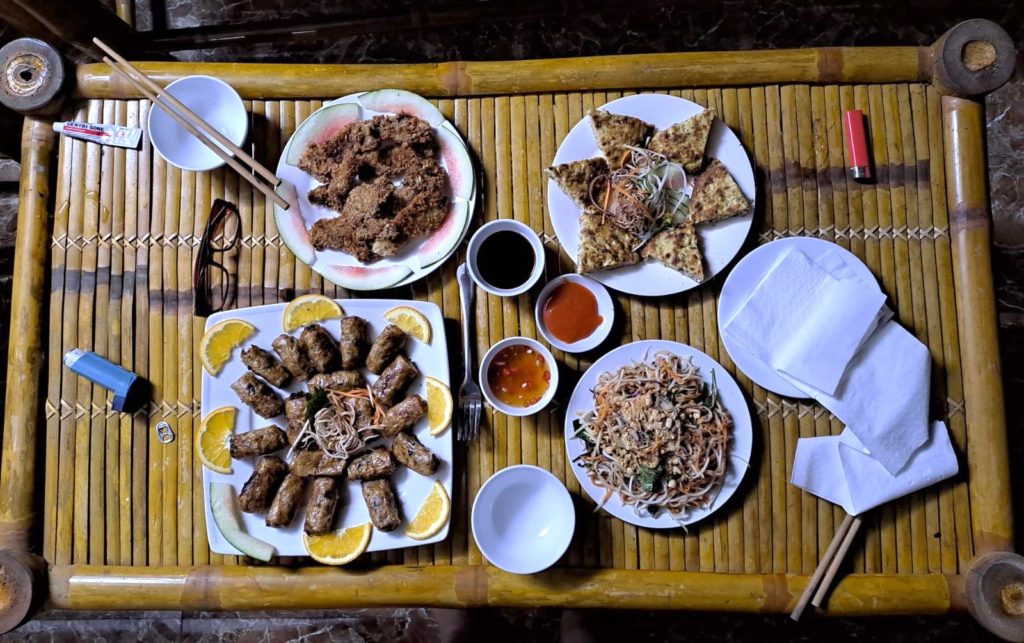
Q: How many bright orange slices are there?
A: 7